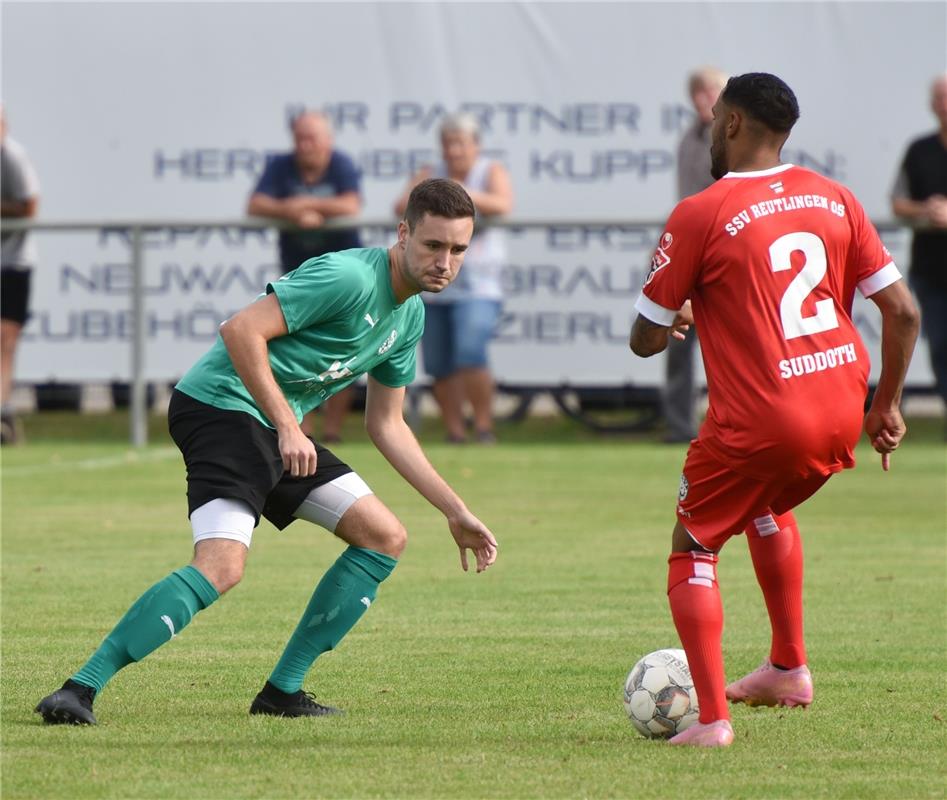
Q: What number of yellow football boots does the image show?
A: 0